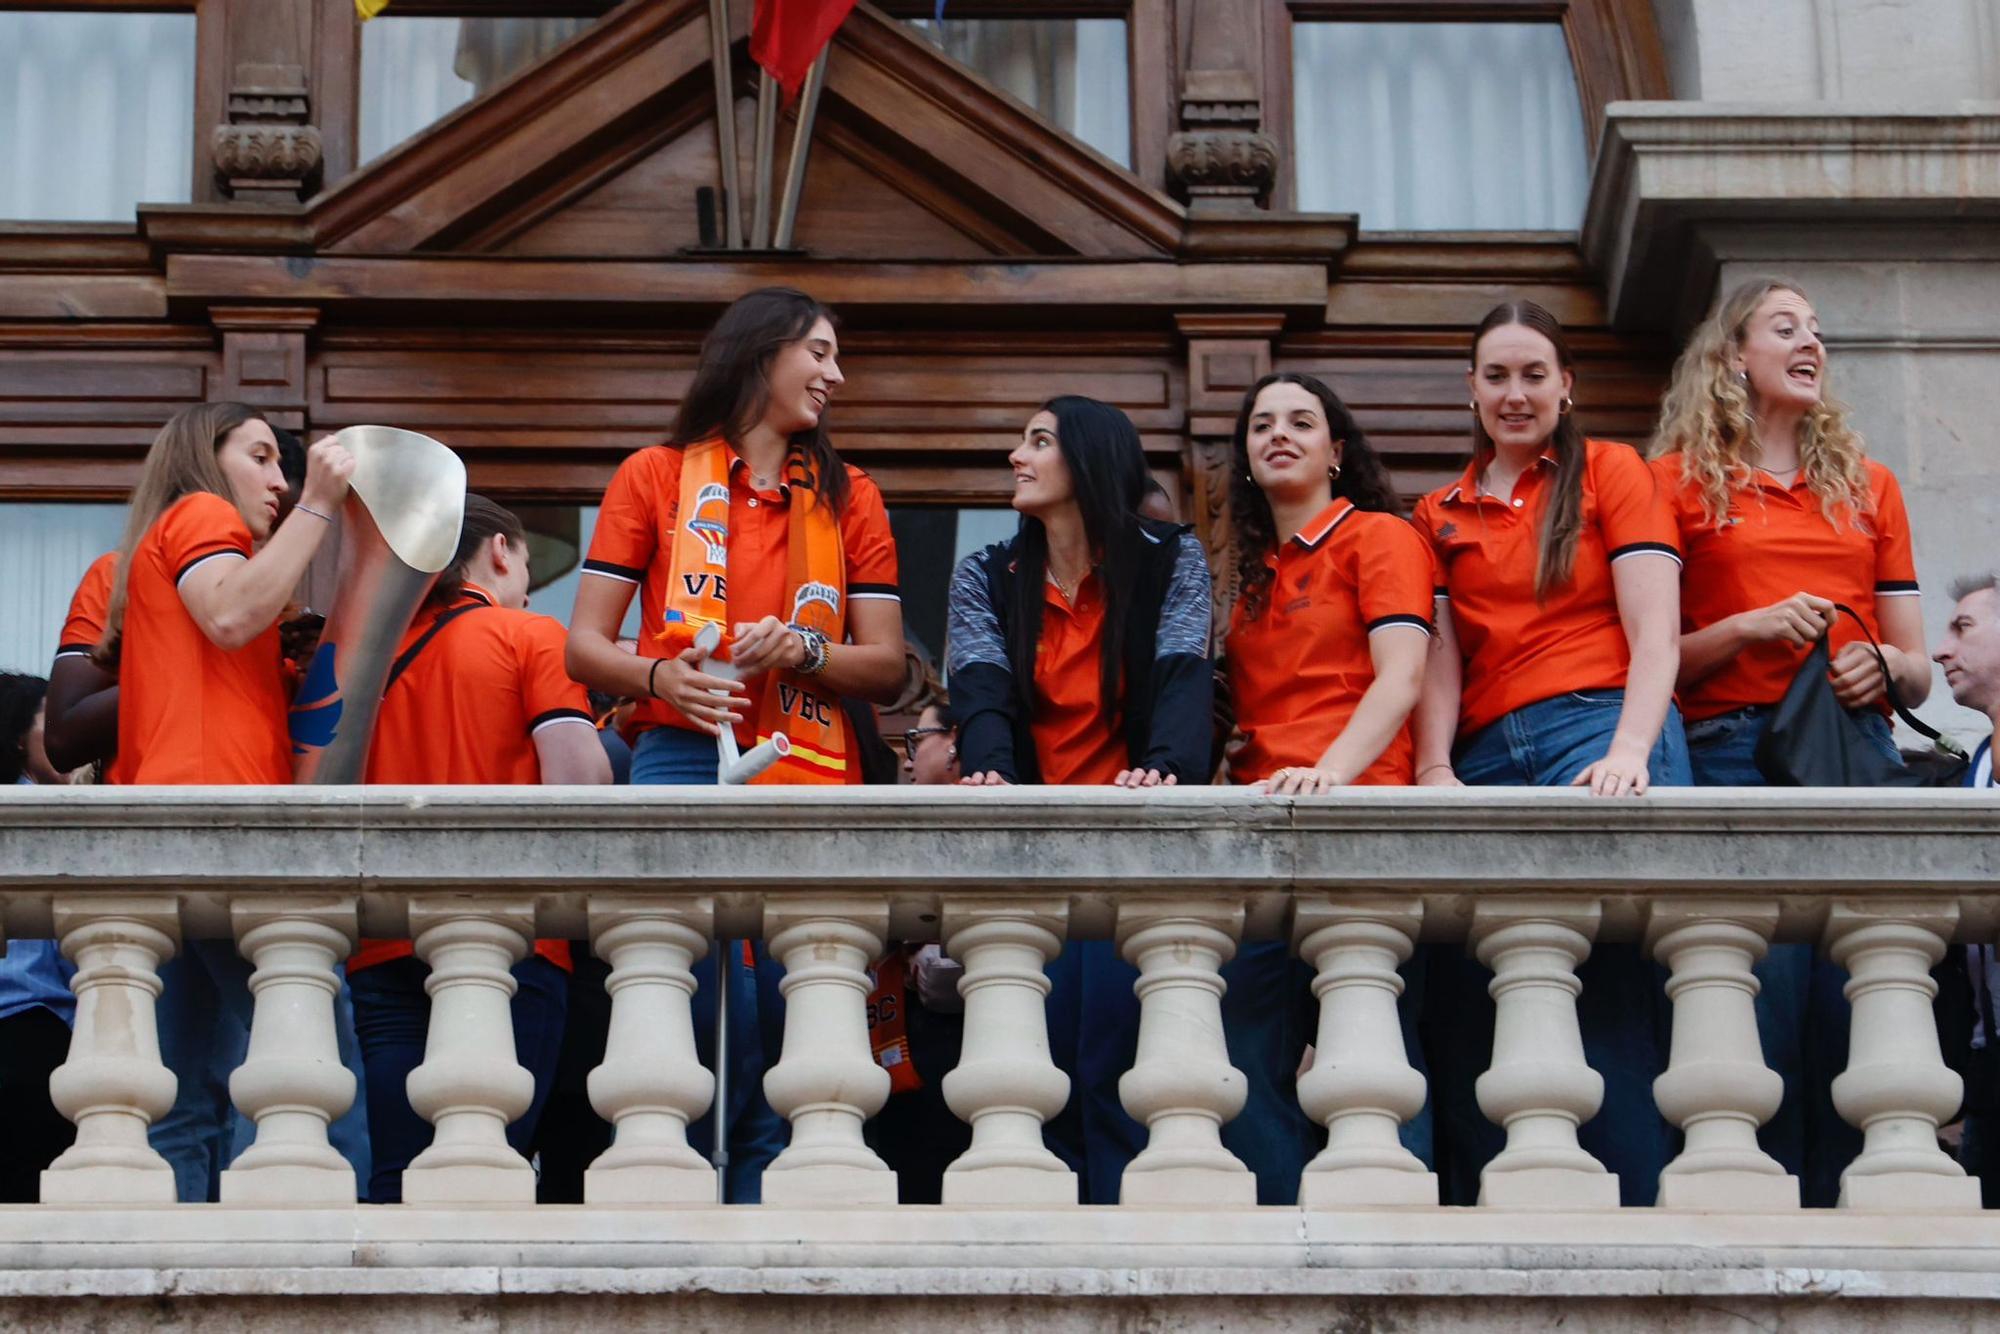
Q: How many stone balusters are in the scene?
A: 11